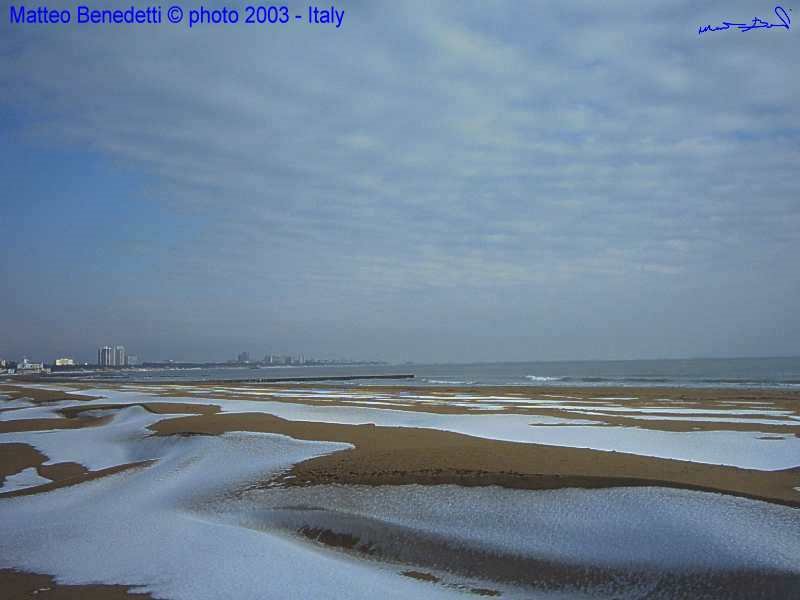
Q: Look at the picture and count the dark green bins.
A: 0